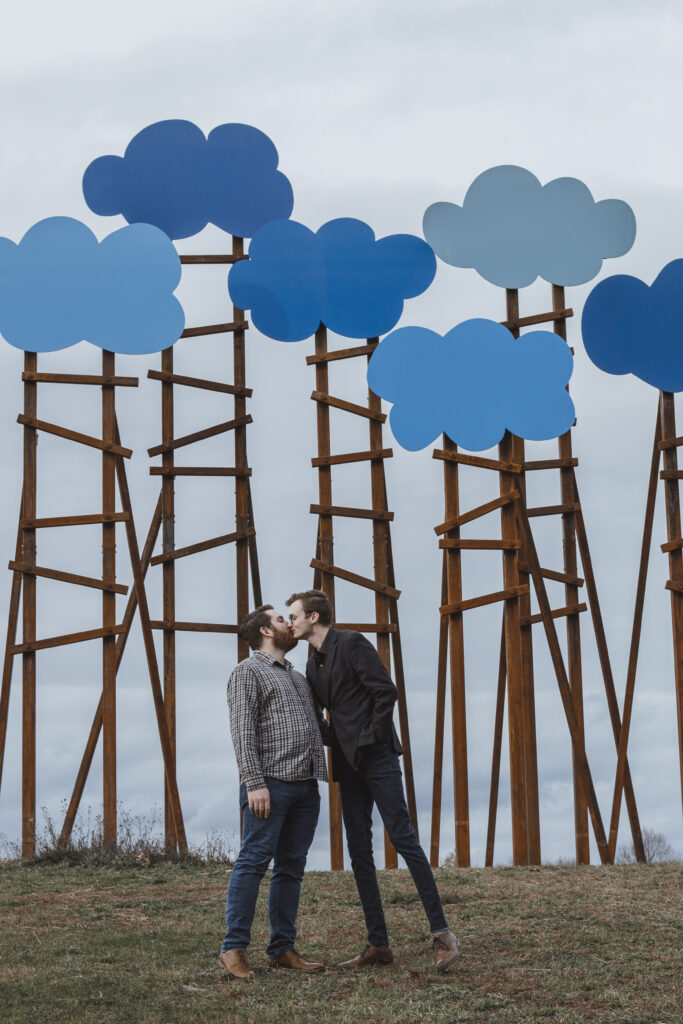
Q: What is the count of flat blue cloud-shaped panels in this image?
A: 6